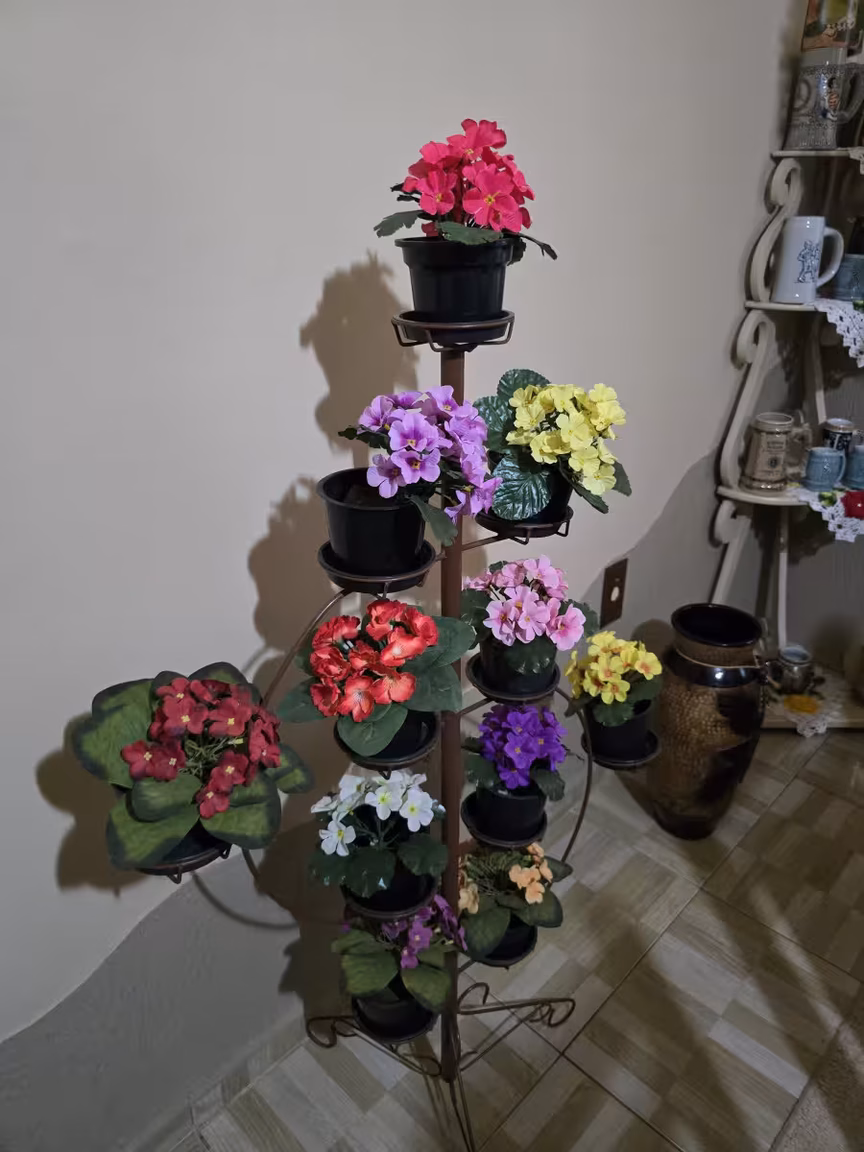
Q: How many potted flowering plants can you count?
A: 11